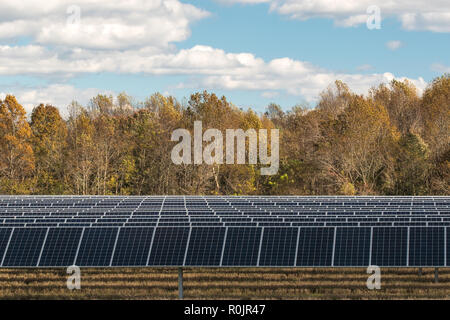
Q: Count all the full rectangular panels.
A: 12